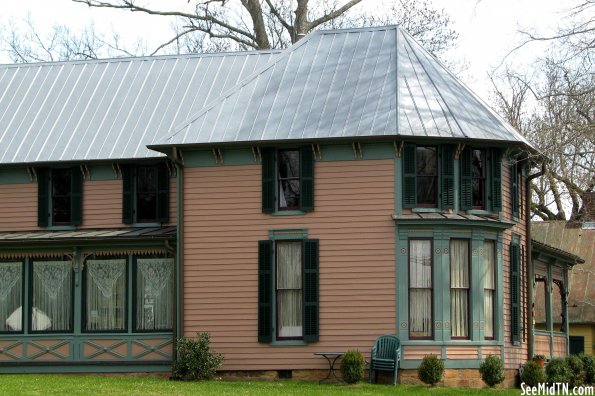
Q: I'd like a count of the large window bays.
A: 1